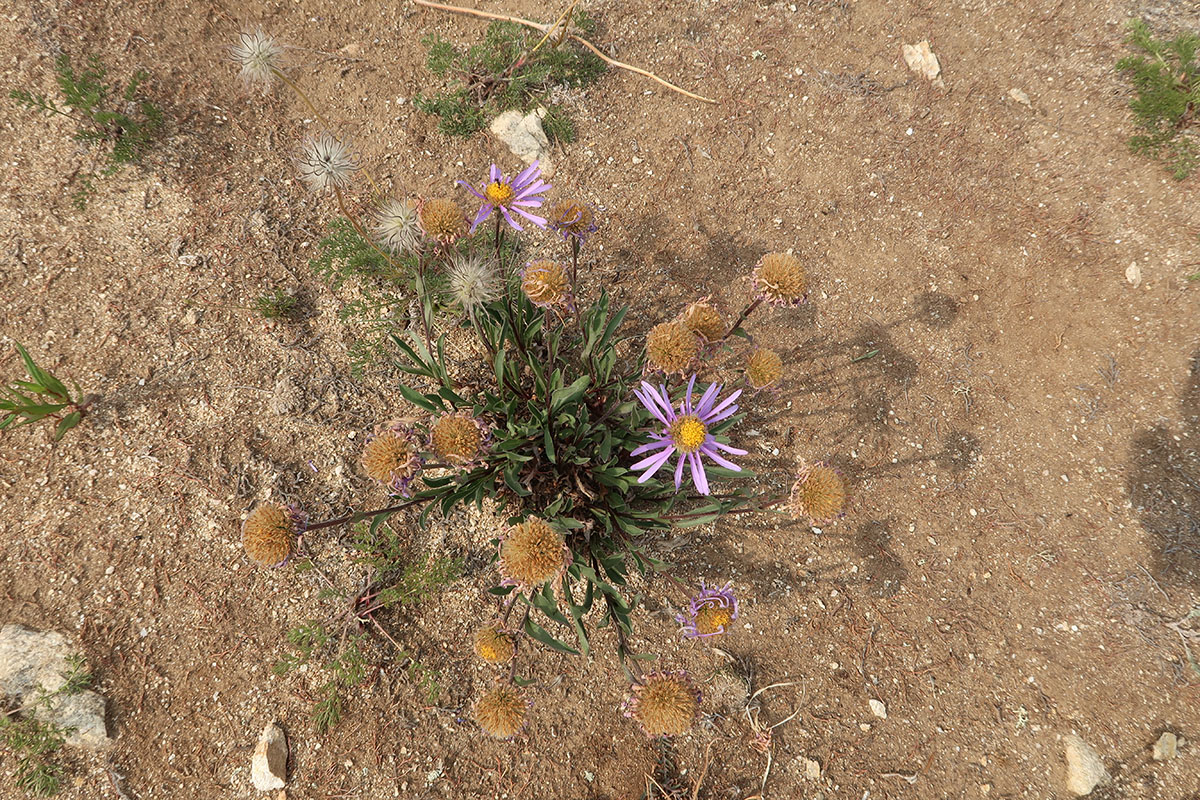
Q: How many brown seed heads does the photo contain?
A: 15